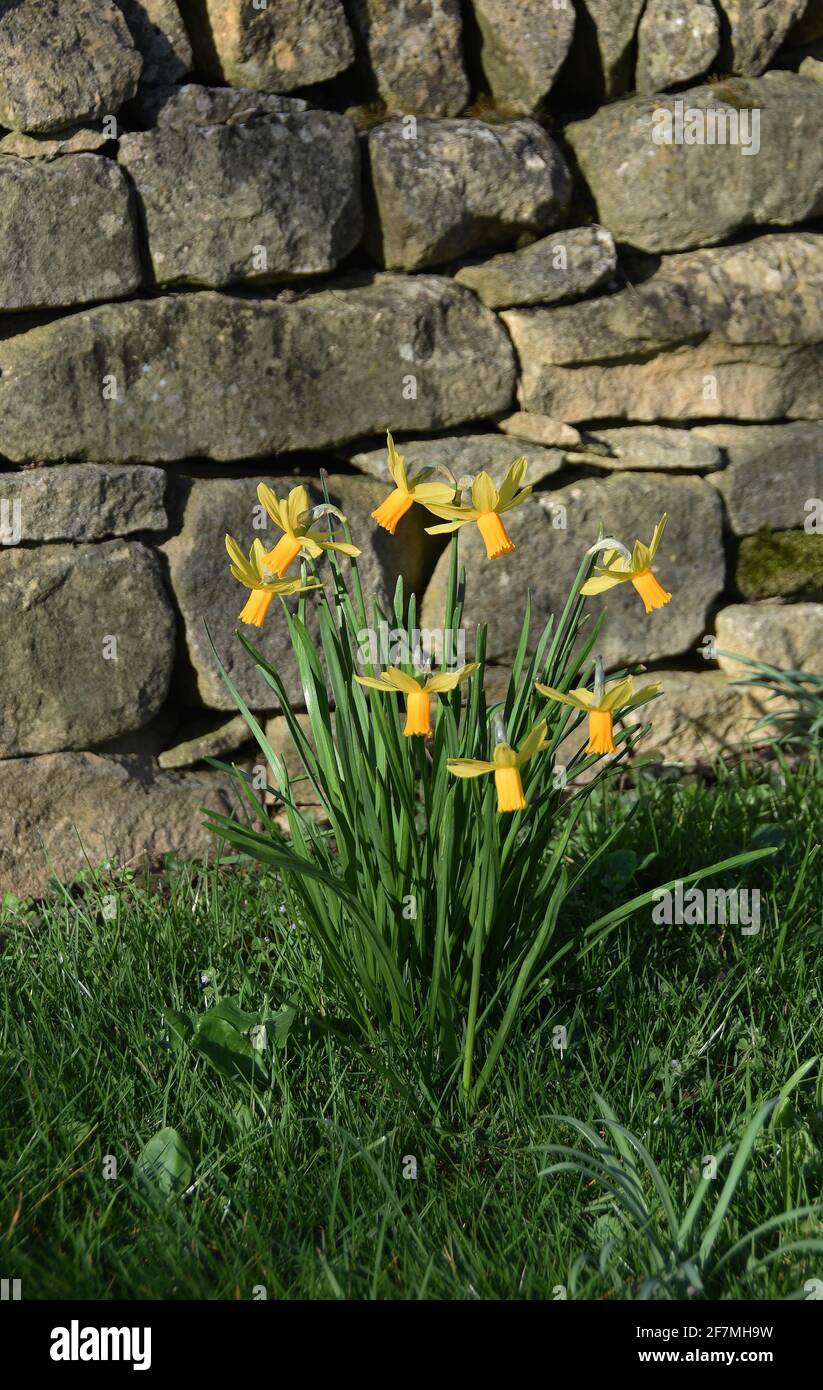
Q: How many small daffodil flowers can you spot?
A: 8